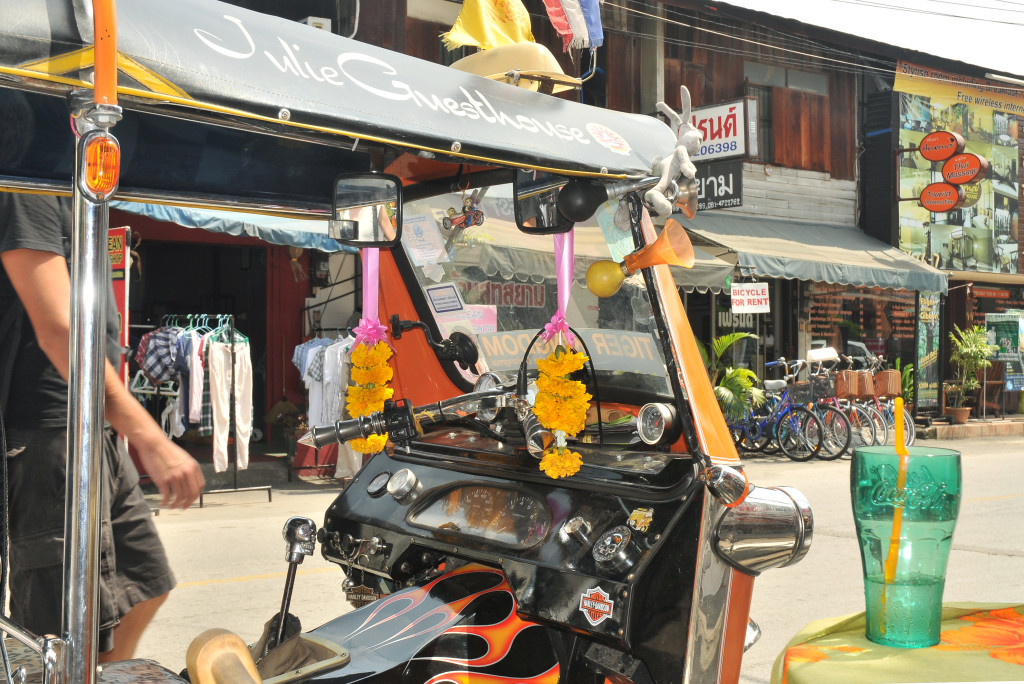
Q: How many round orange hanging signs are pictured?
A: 3